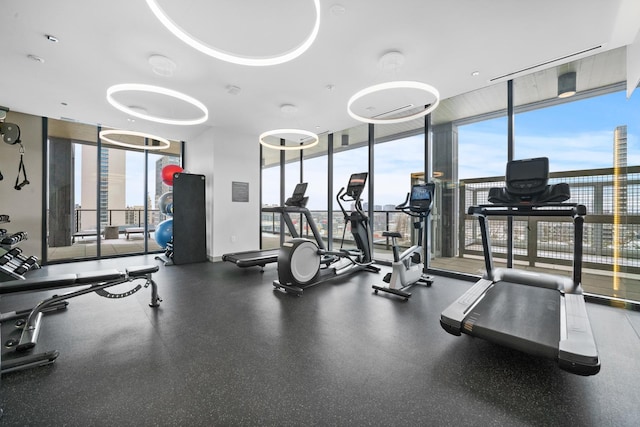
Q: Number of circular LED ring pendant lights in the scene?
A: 5